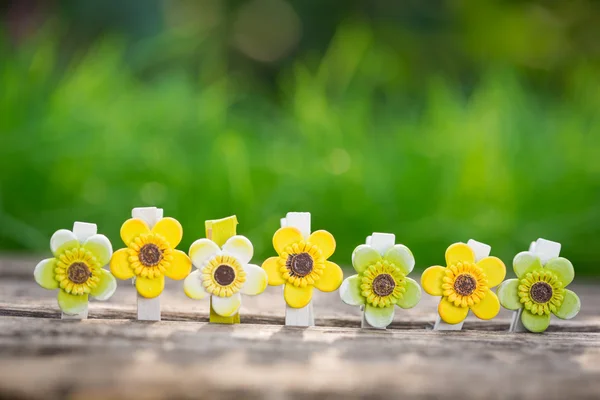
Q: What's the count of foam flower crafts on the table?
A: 7